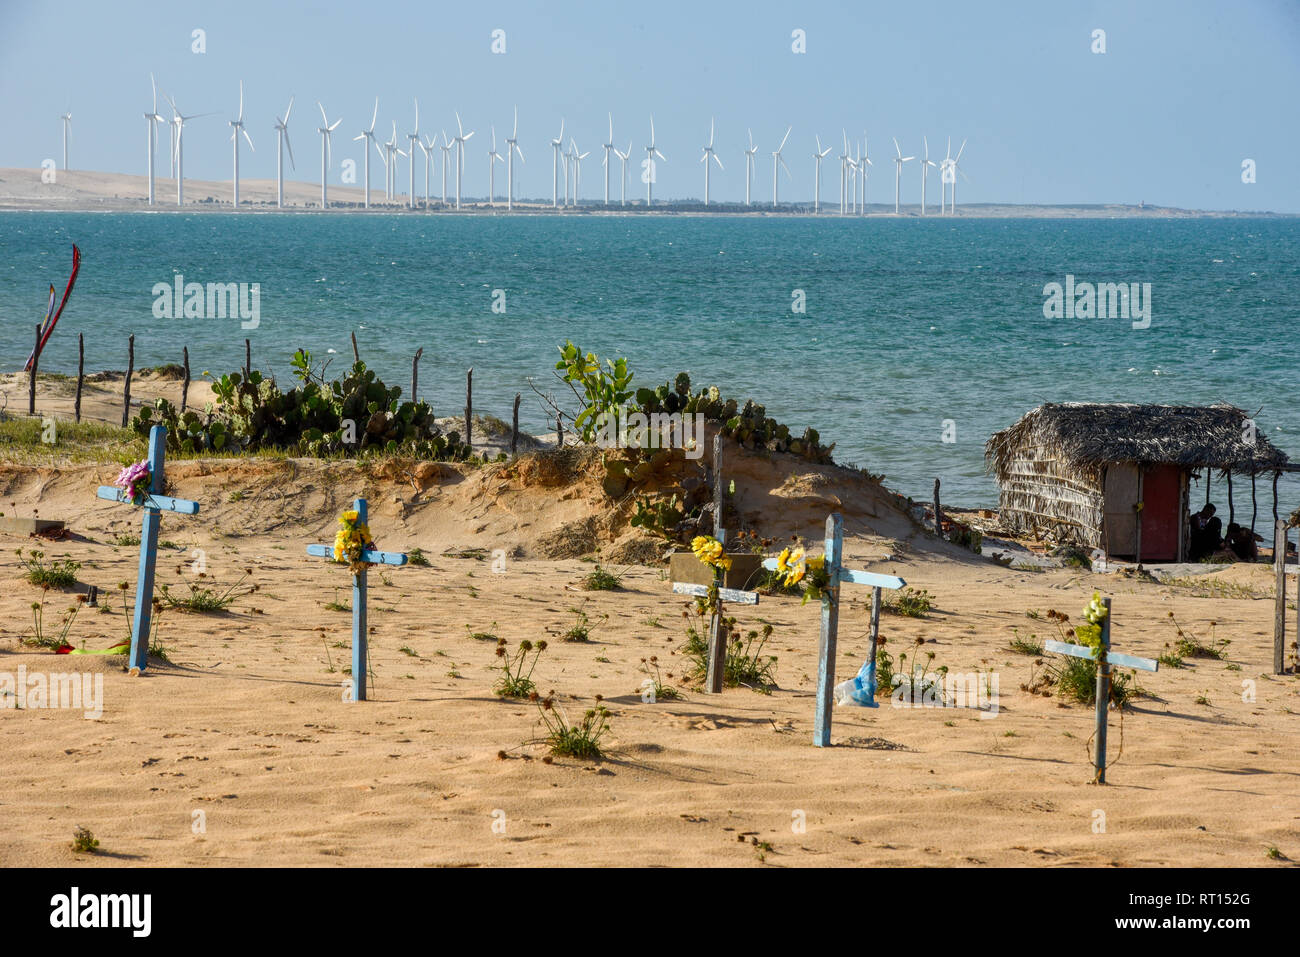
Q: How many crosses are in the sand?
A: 5